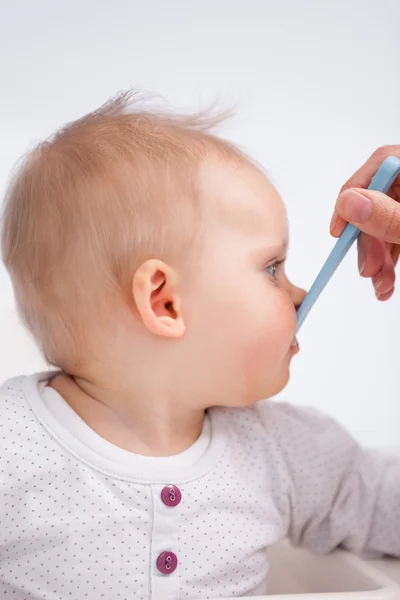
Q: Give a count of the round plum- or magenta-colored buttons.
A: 2